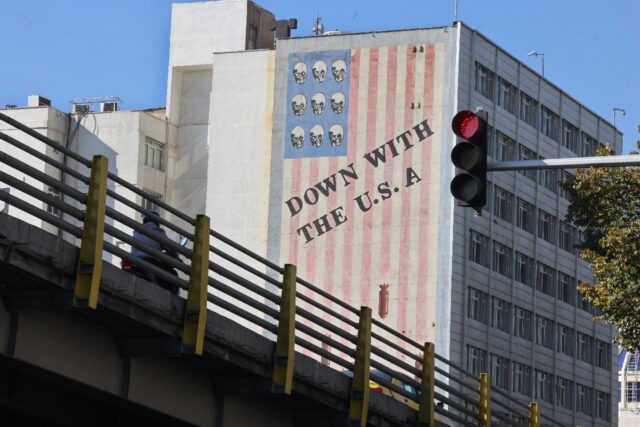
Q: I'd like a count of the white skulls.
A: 9